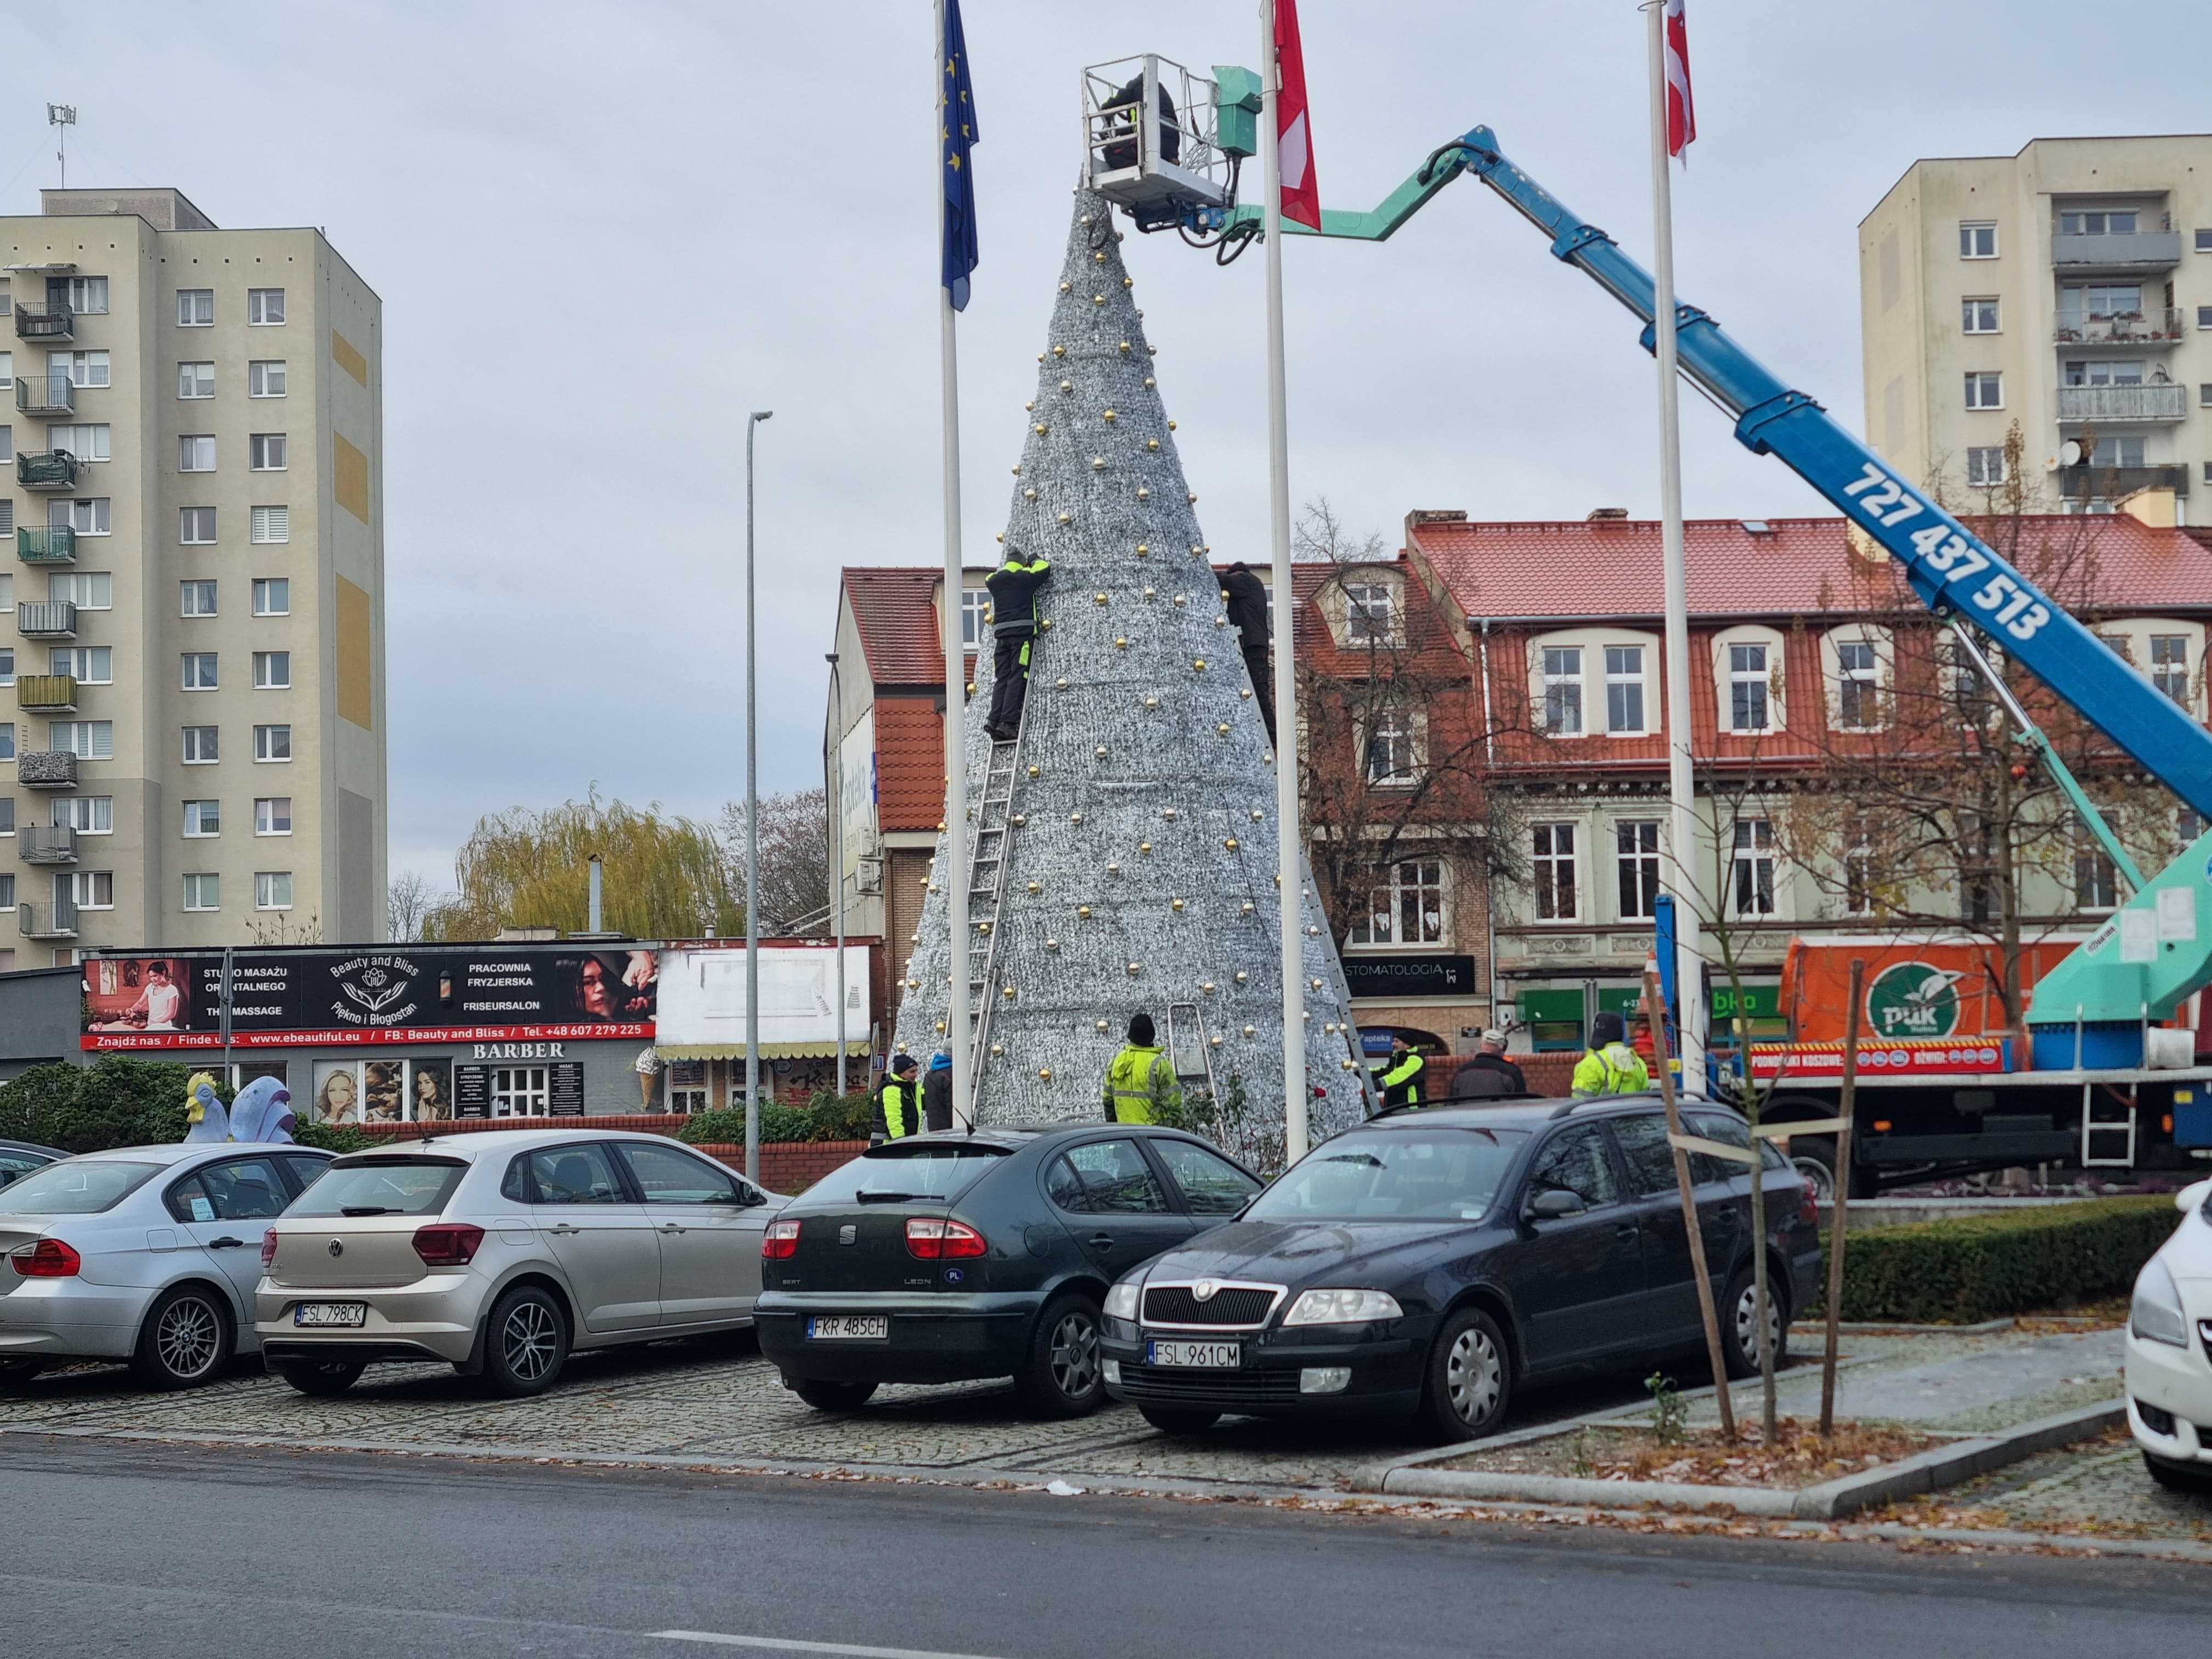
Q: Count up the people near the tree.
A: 9